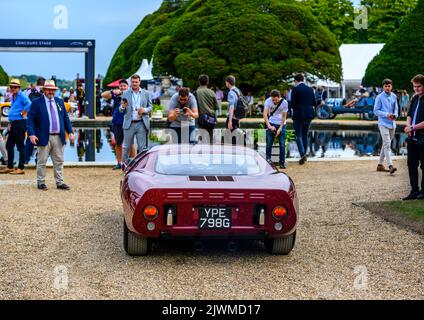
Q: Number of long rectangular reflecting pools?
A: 1